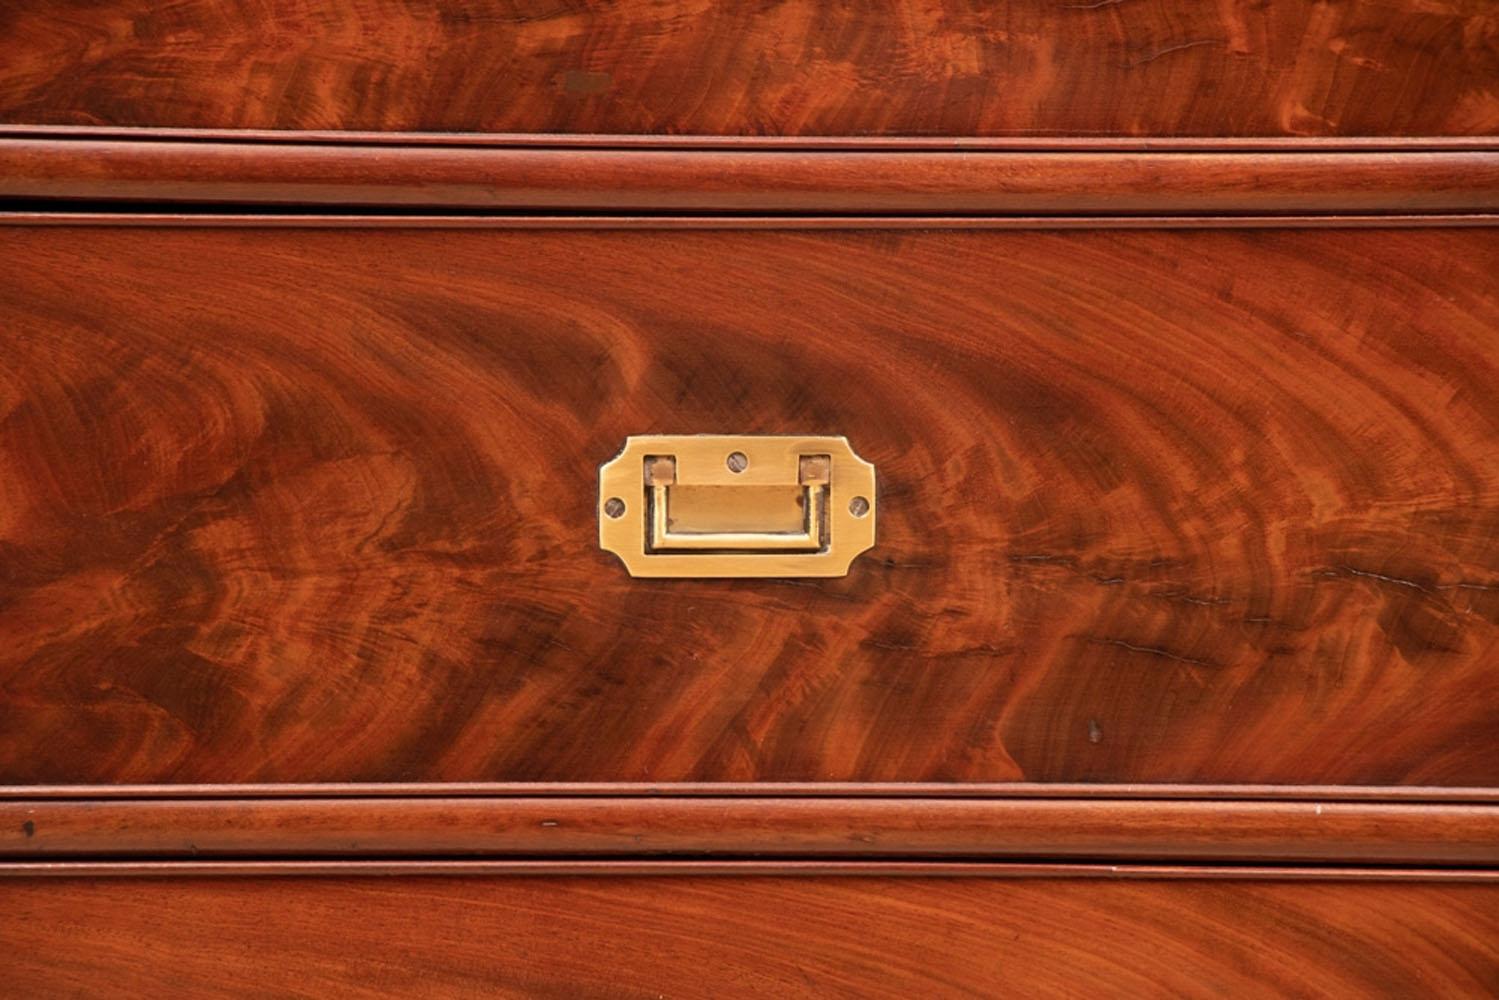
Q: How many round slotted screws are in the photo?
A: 3